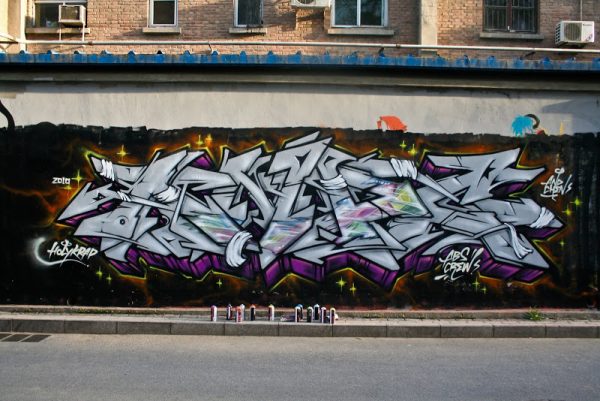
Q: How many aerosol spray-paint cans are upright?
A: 12